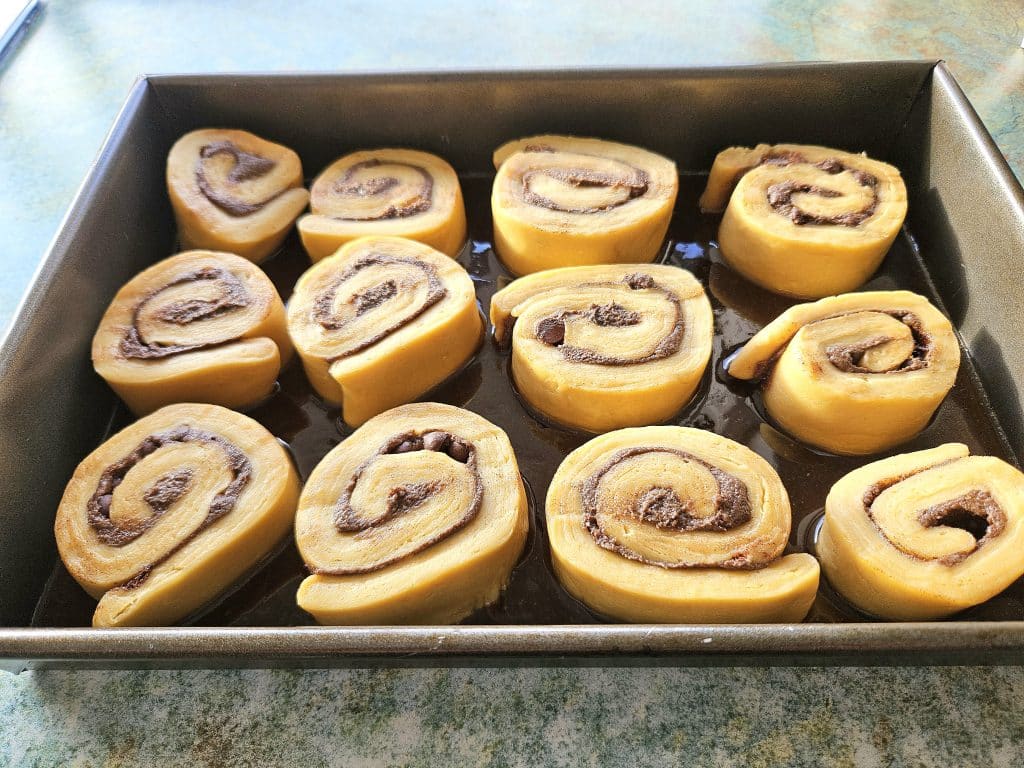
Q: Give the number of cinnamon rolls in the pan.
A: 12